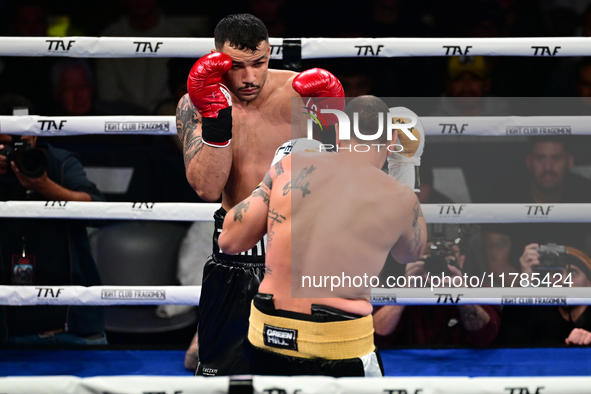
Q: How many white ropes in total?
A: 5